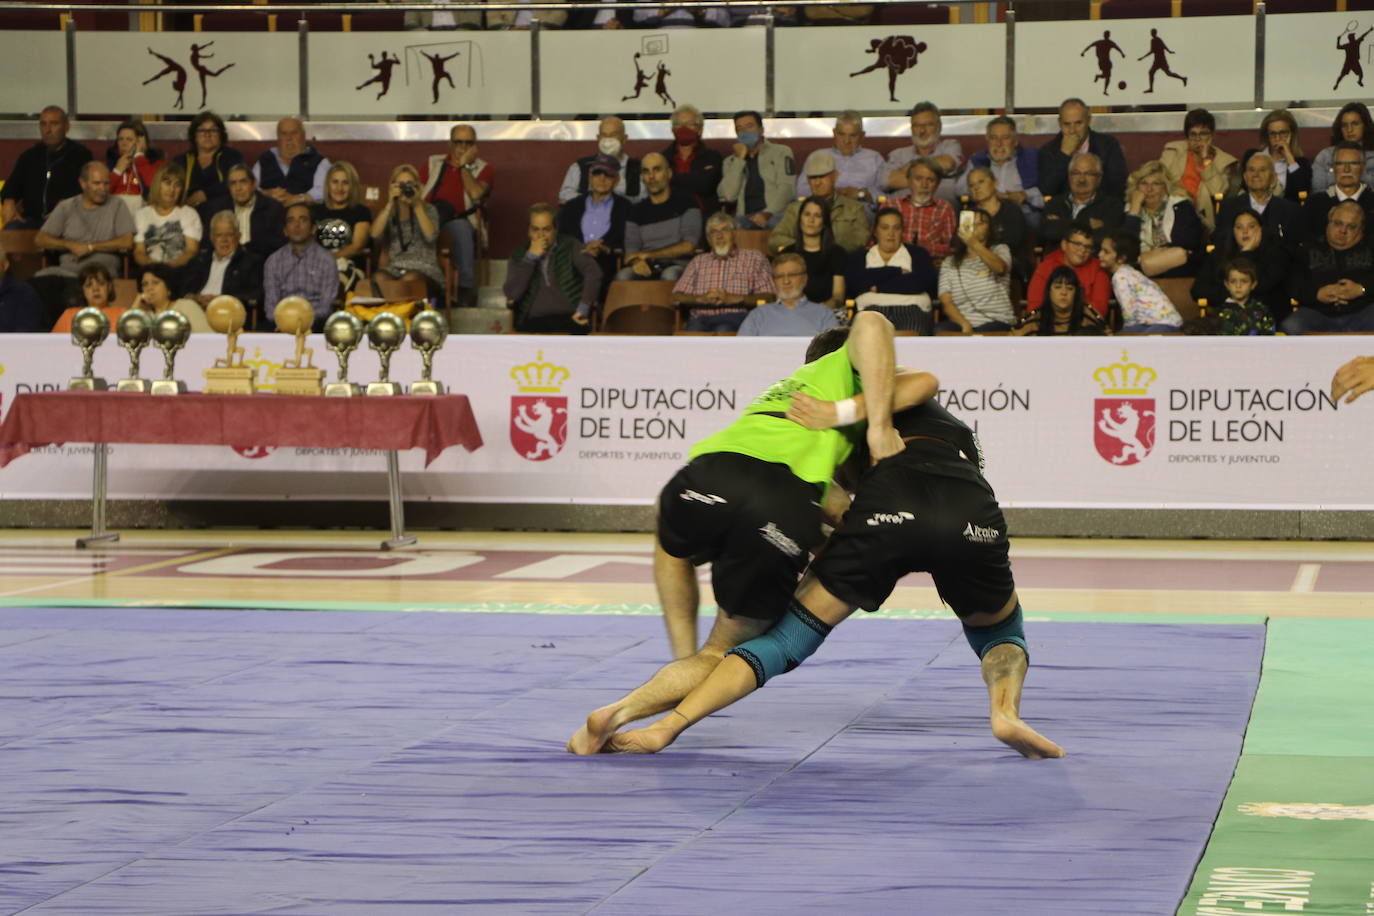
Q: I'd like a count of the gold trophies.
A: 2